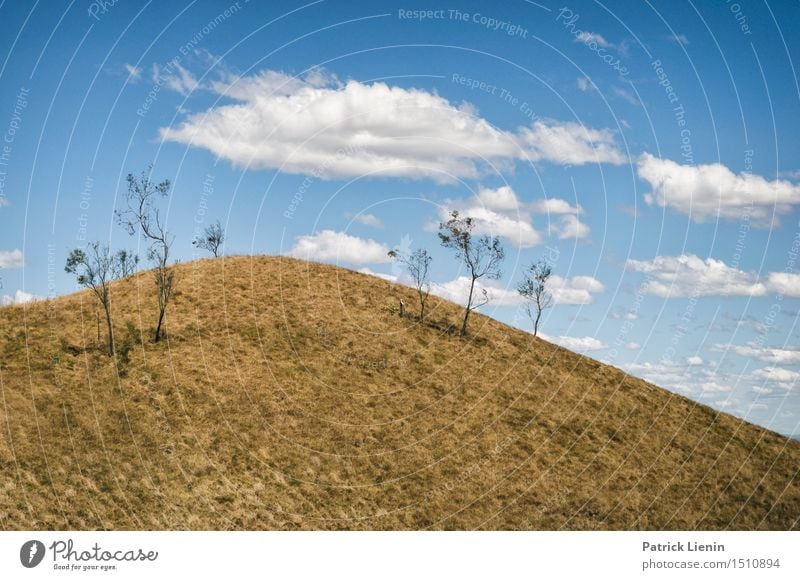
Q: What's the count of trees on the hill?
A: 7